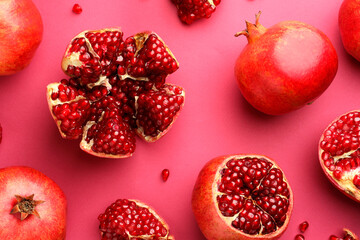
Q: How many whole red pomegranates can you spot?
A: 4